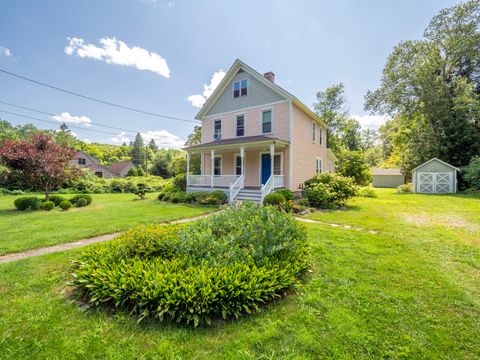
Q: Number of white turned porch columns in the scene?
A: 4